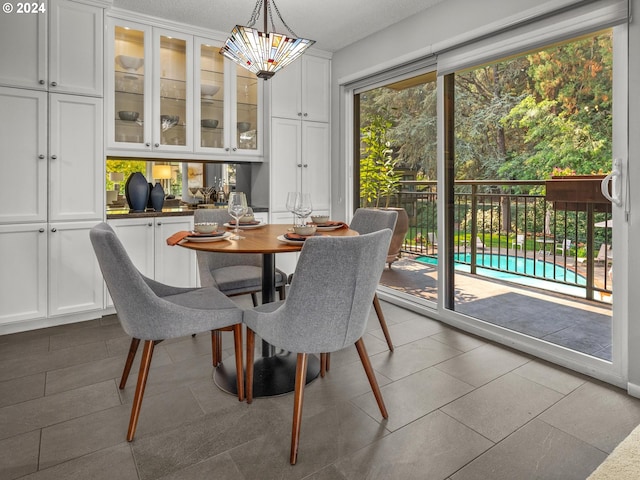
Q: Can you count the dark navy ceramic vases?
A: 2